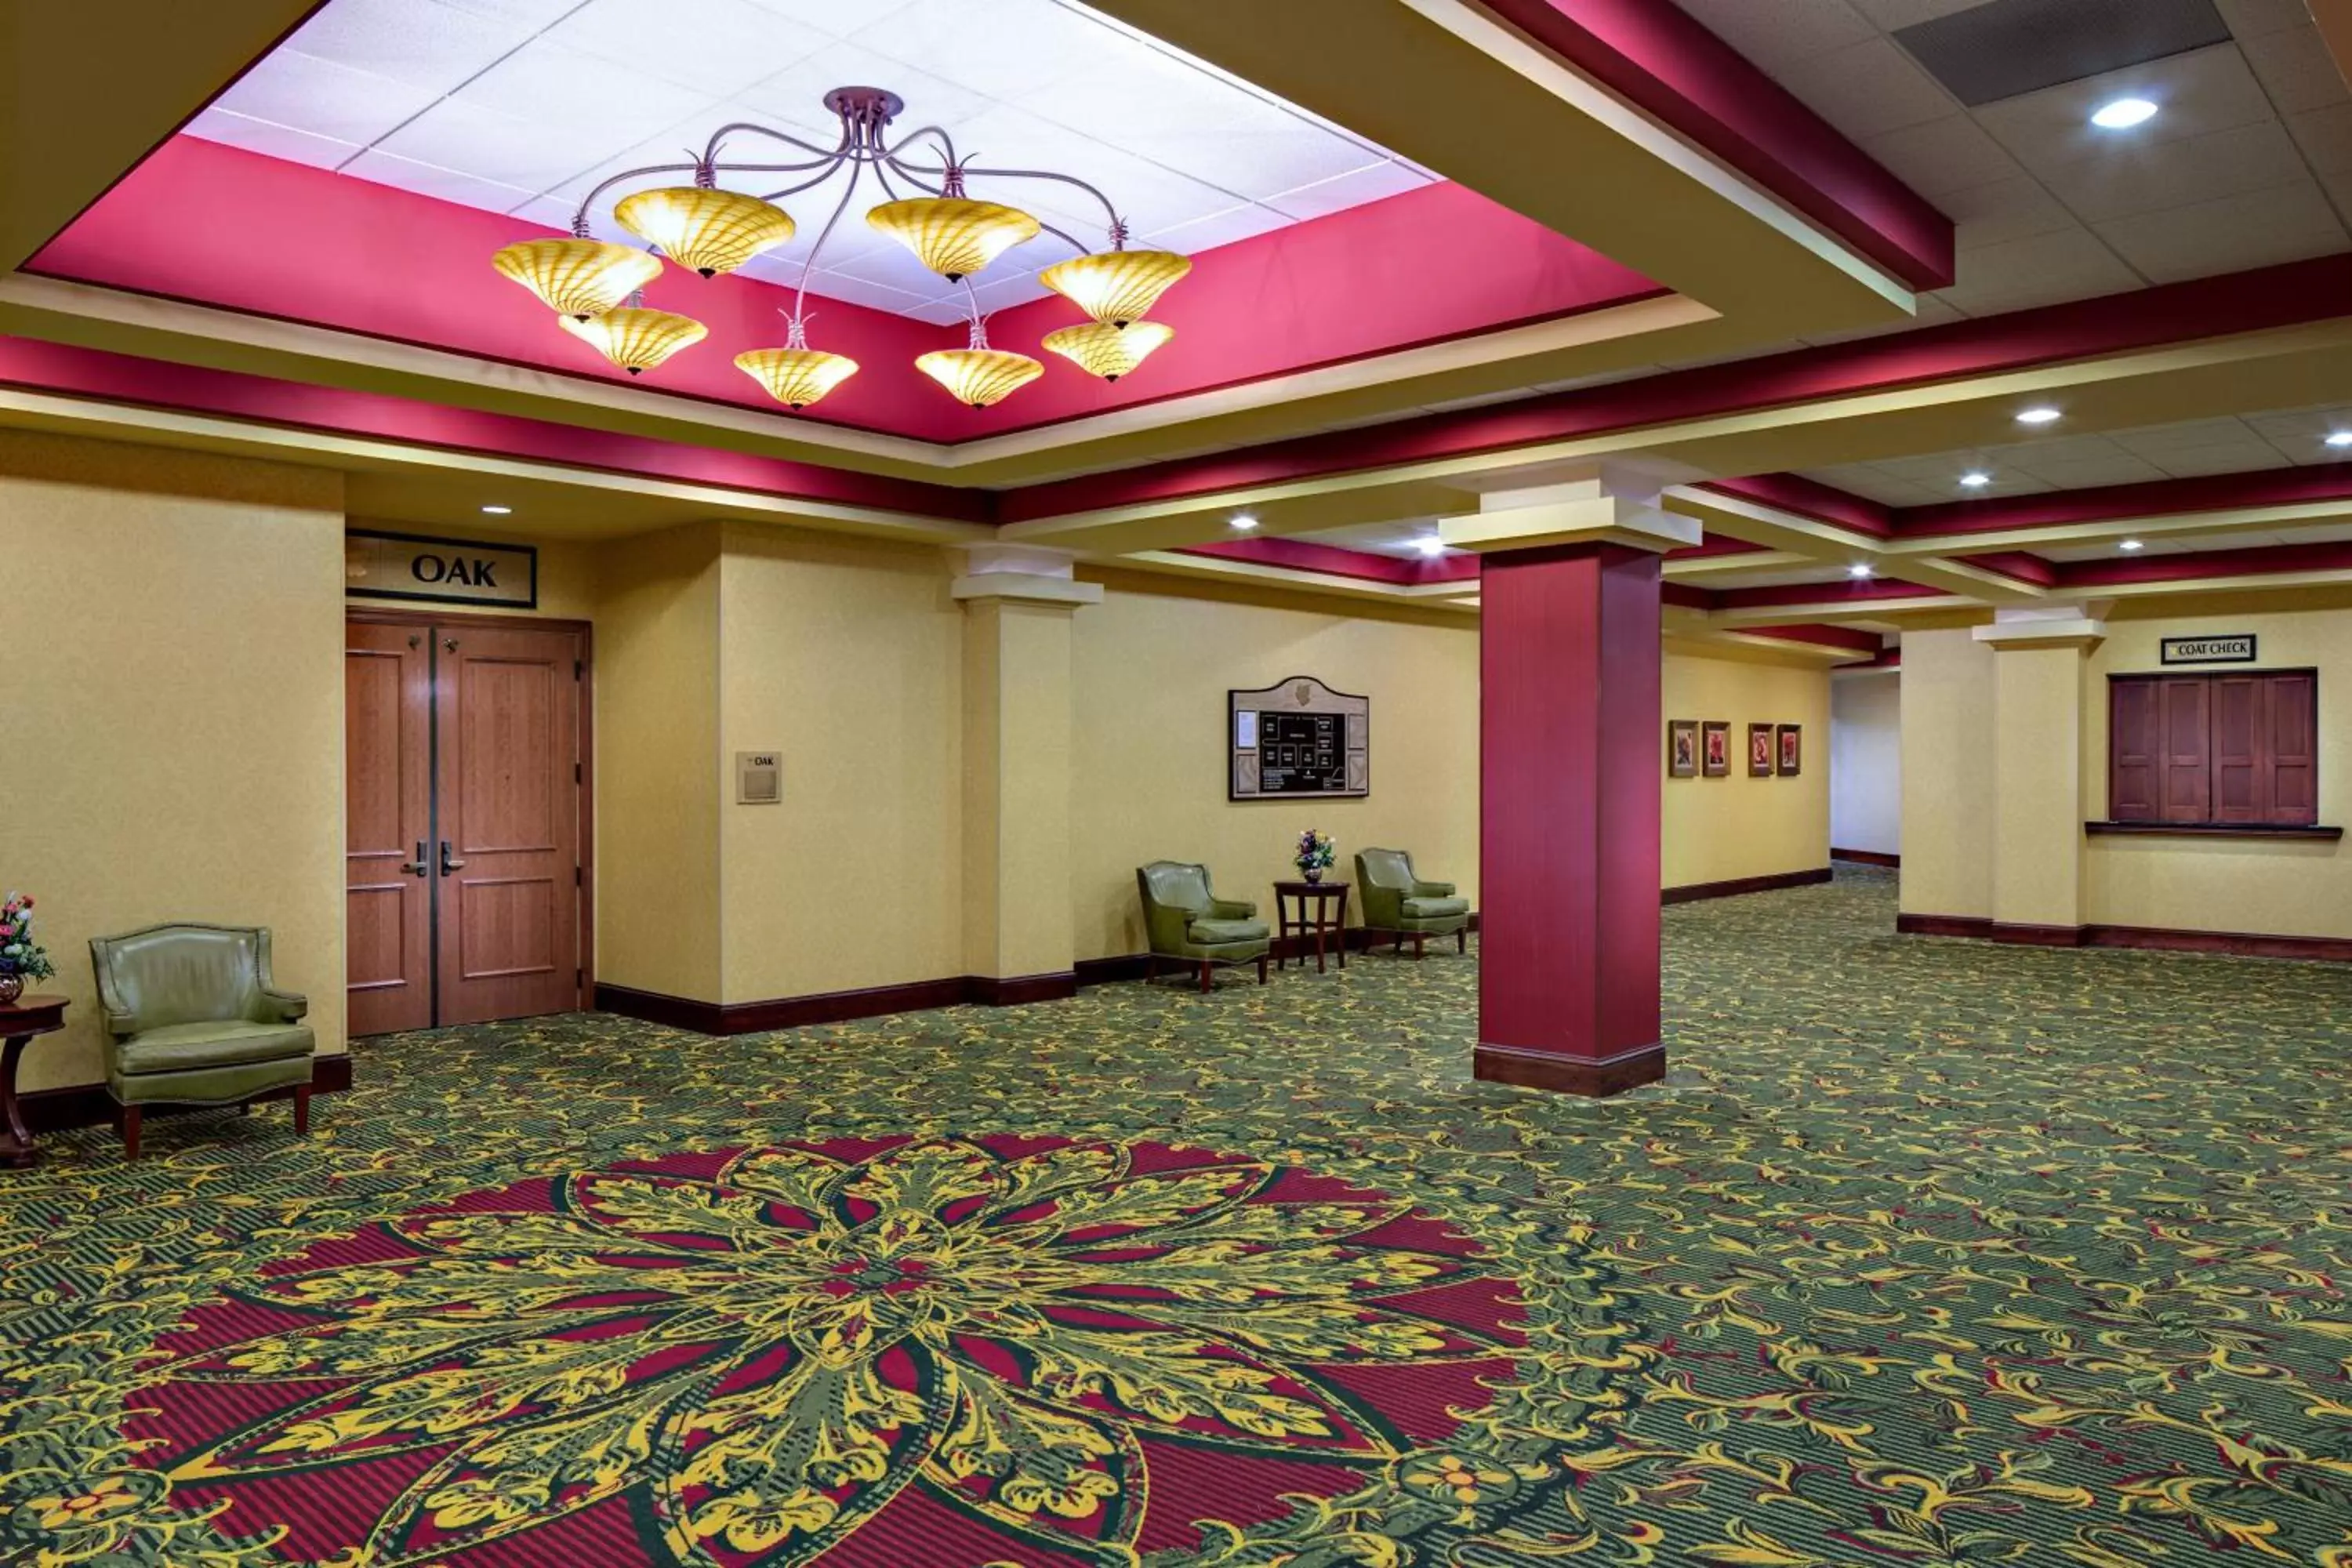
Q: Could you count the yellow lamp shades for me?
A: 8